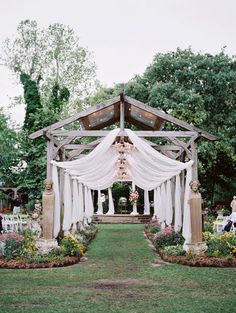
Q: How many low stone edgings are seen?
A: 2